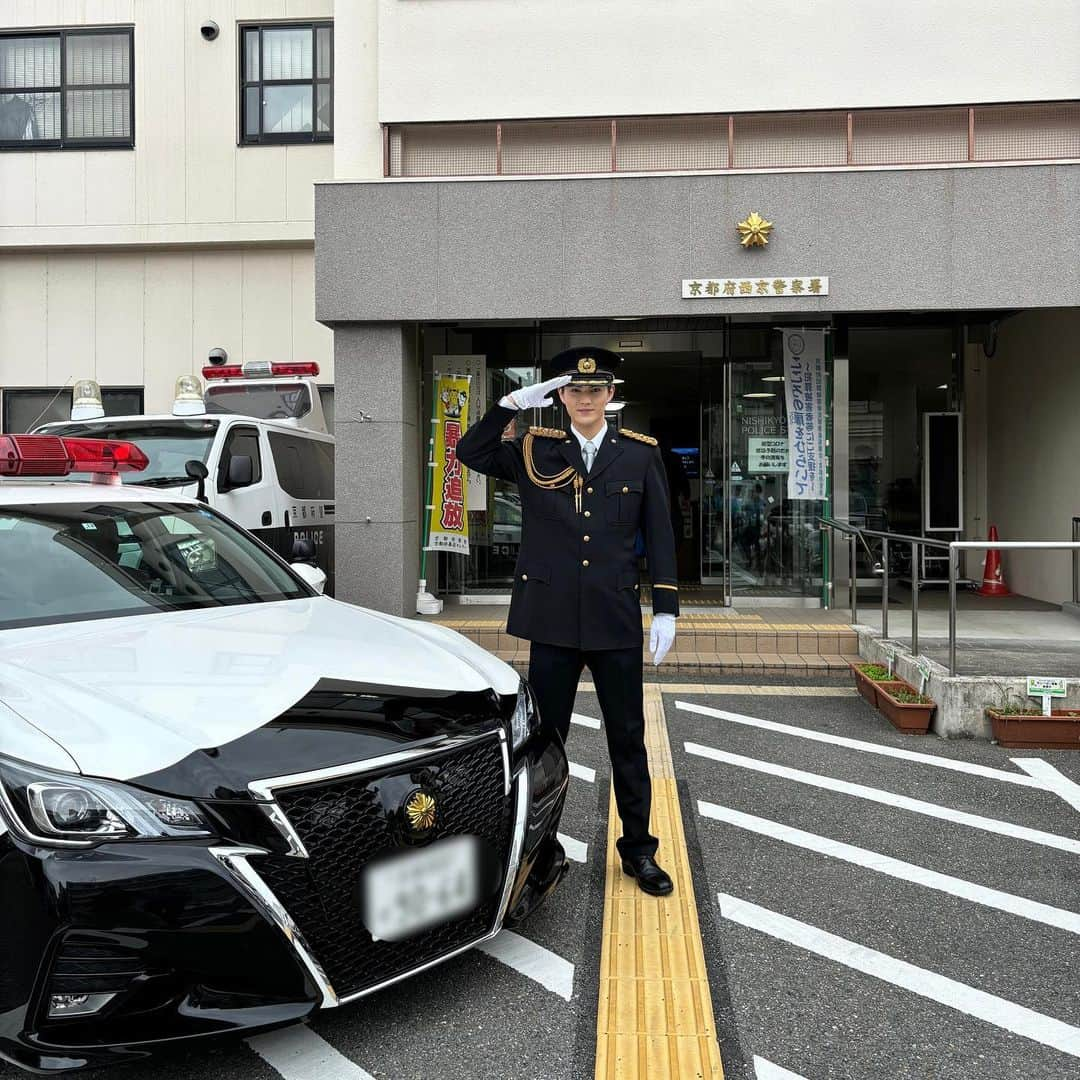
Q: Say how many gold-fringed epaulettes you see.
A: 2